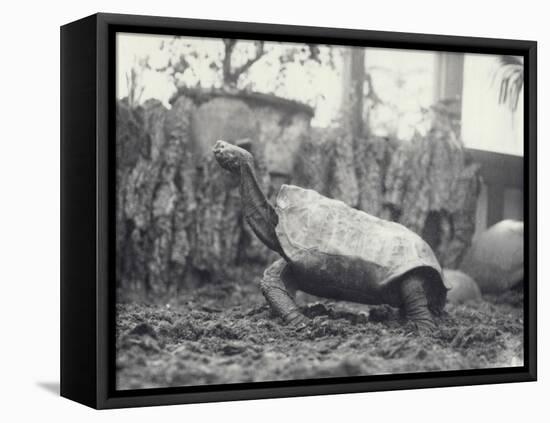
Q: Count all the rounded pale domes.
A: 2